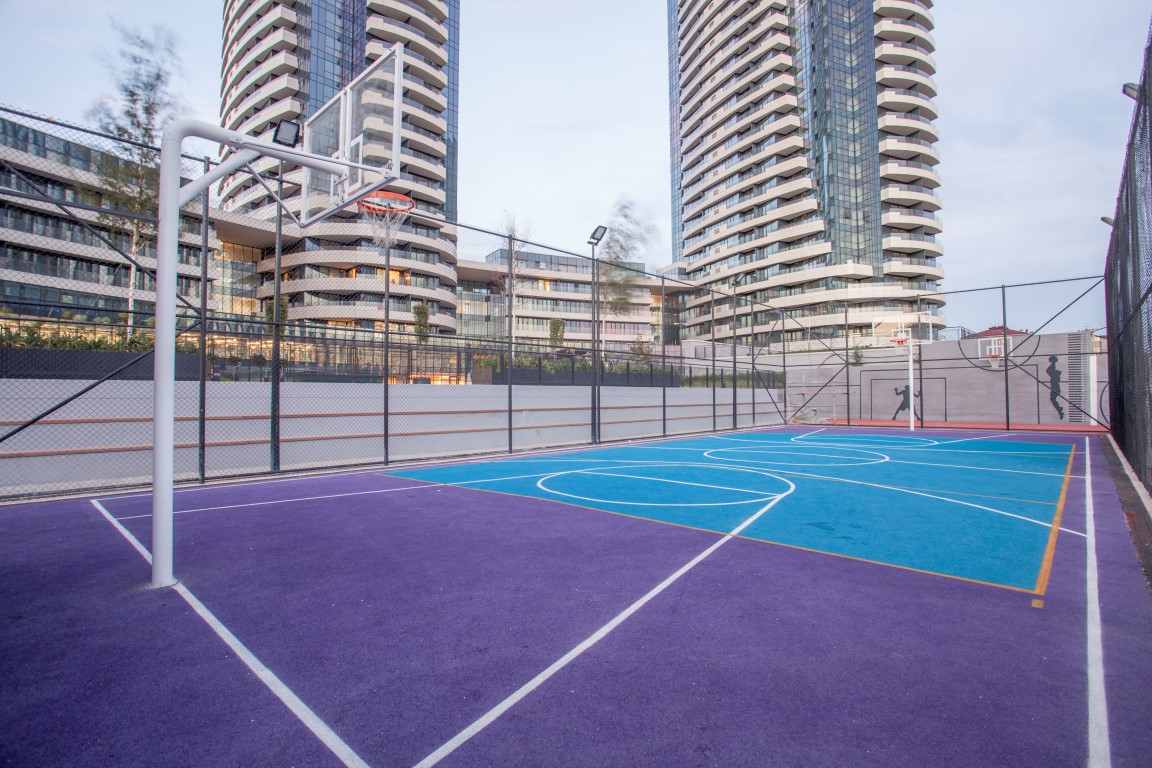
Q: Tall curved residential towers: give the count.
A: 2